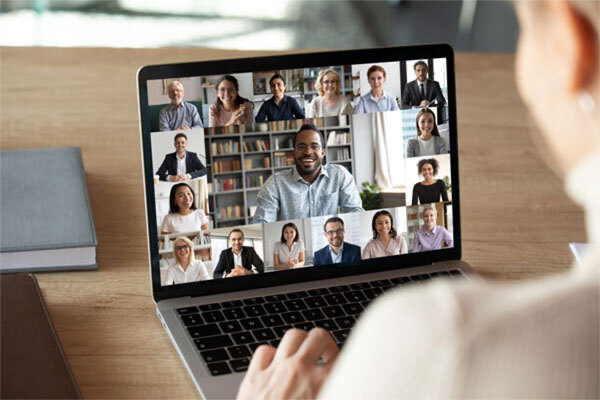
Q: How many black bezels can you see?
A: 1